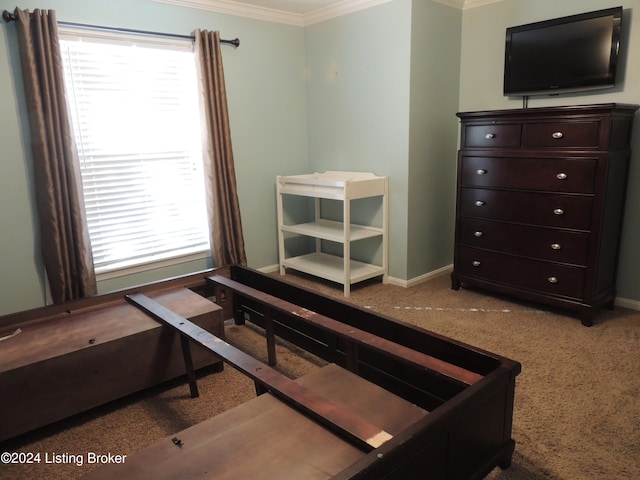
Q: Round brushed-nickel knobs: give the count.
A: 10